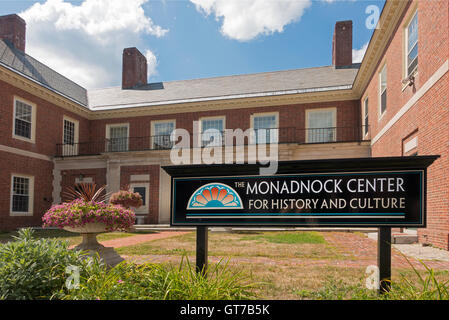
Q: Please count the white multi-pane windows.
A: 11